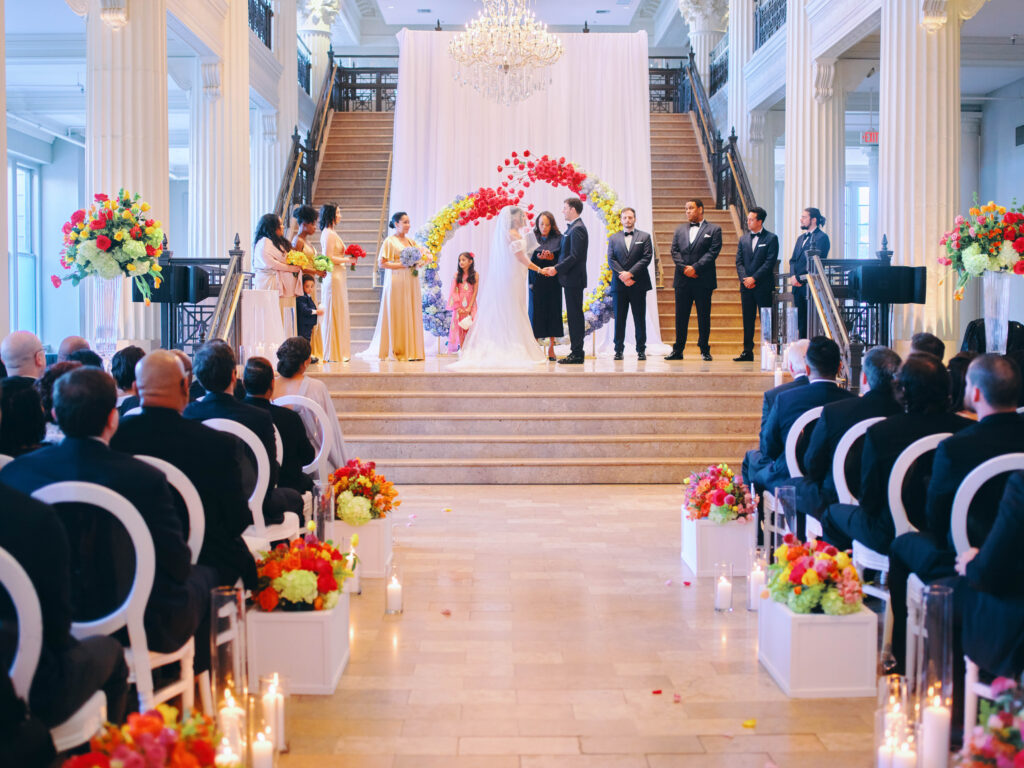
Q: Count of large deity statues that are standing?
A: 0